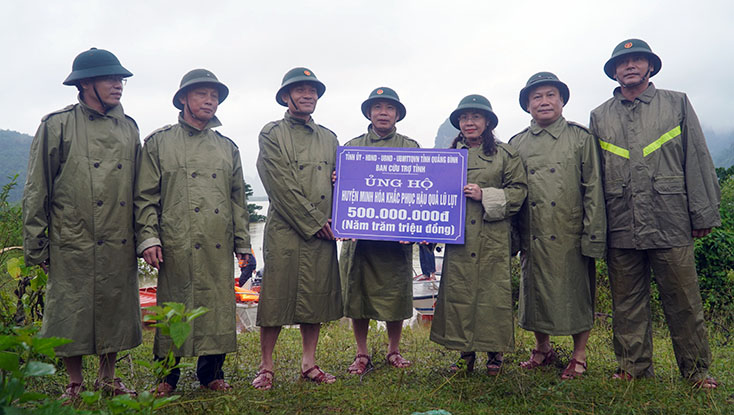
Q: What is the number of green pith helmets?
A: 7